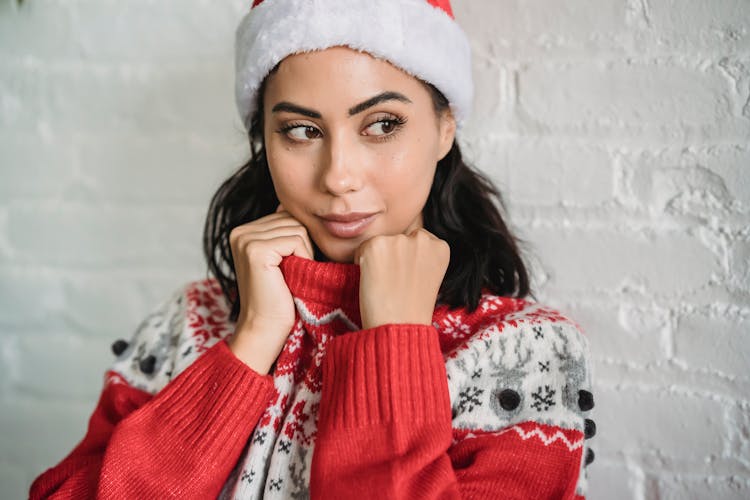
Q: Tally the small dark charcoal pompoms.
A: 6